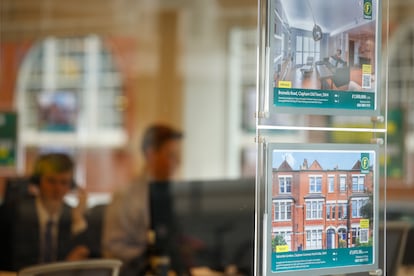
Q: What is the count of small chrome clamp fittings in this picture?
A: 5